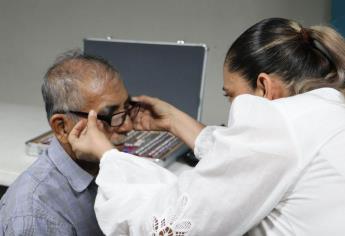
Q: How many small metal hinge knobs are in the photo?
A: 2